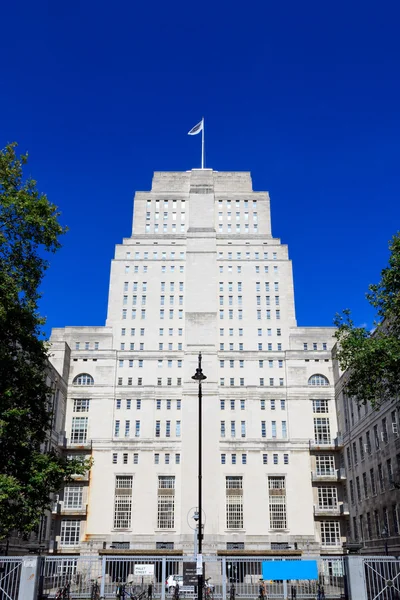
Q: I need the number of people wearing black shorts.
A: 0